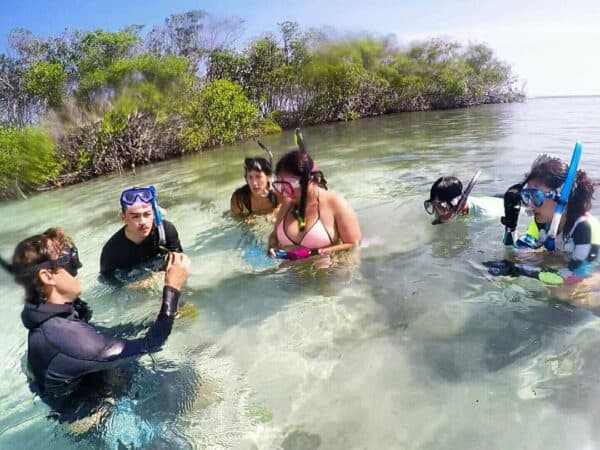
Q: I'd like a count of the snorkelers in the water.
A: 6